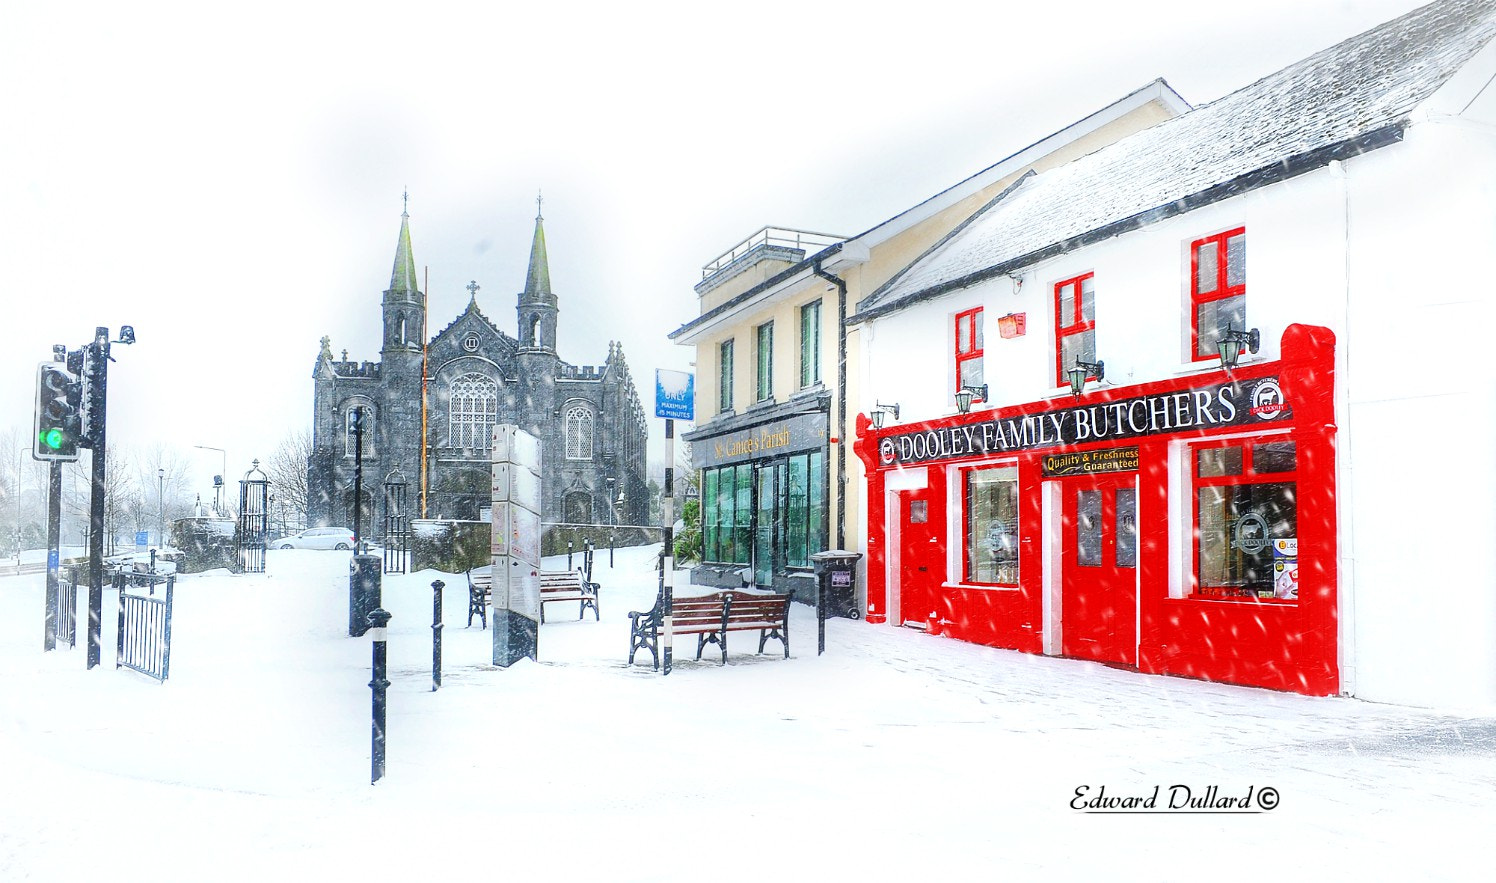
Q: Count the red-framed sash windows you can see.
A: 3